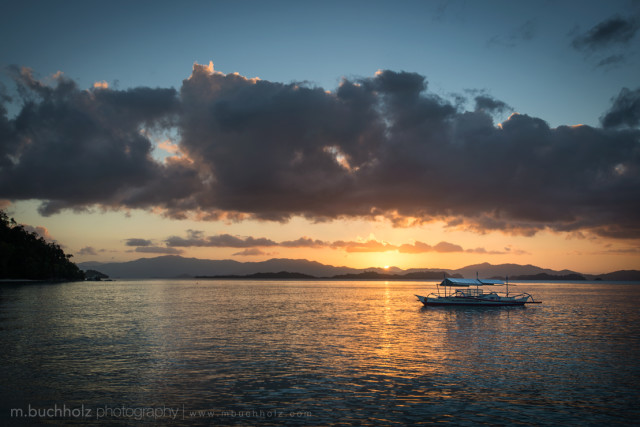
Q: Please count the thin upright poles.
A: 3